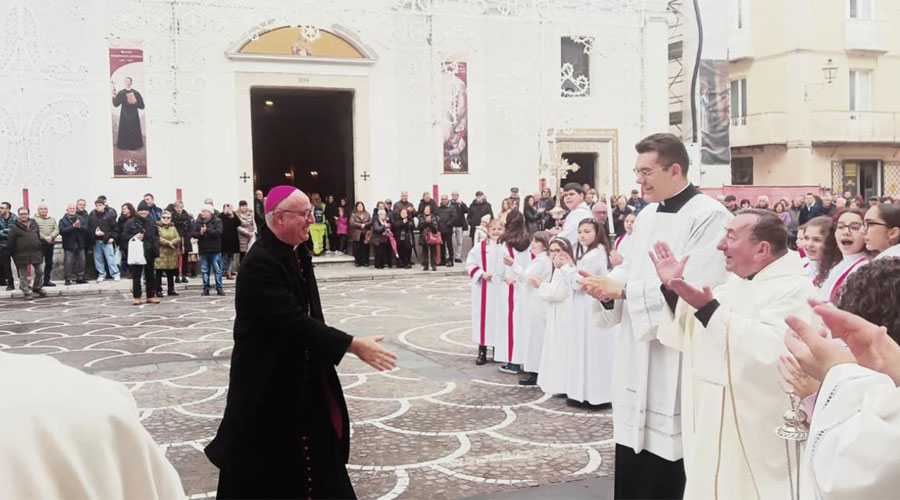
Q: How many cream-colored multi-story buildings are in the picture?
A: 1